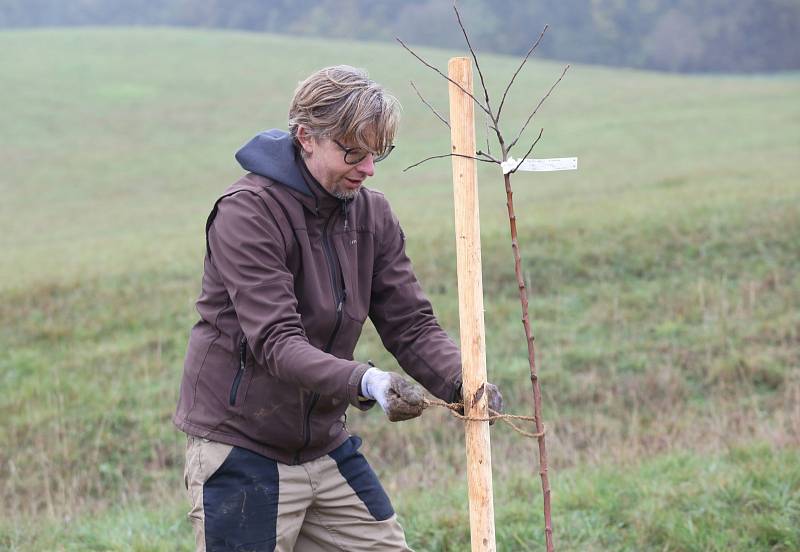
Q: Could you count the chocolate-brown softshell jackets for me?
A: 1